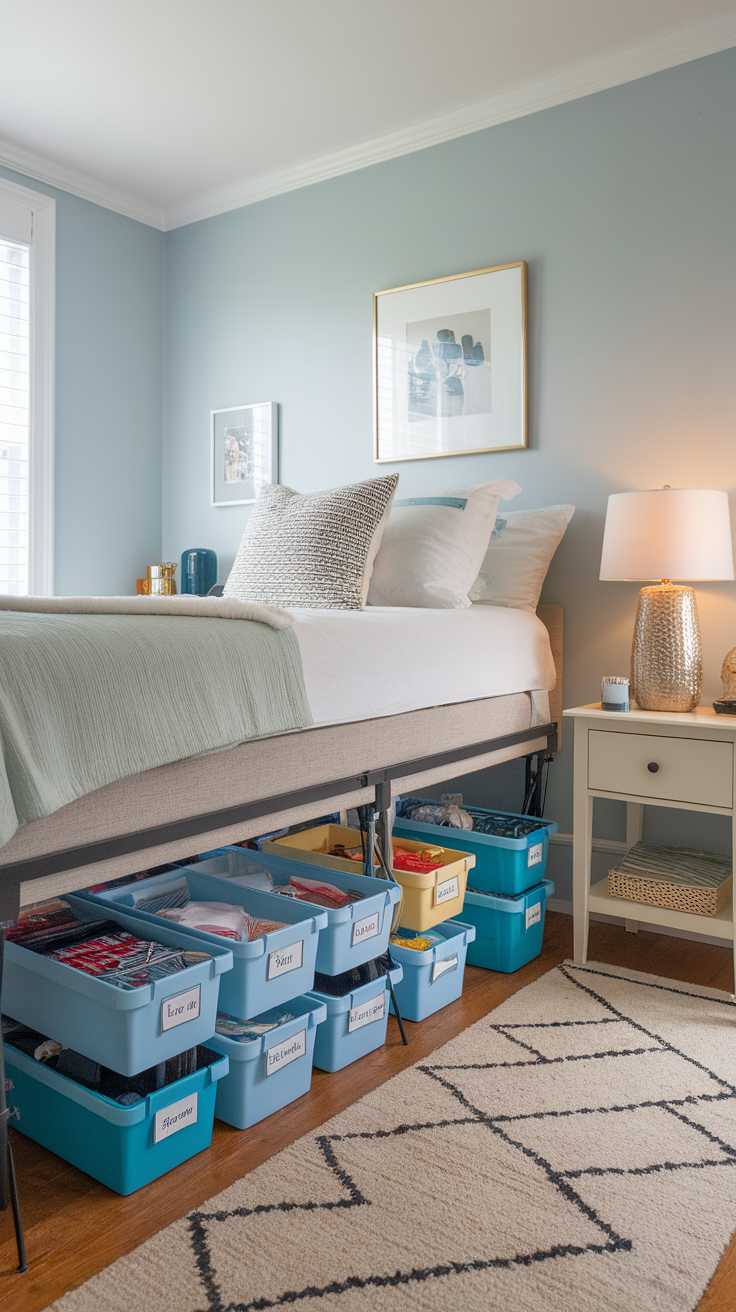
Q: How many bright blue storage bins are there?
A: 3